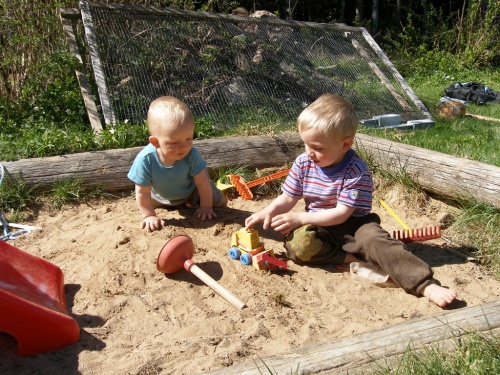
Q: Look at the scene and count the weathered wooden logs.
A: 3